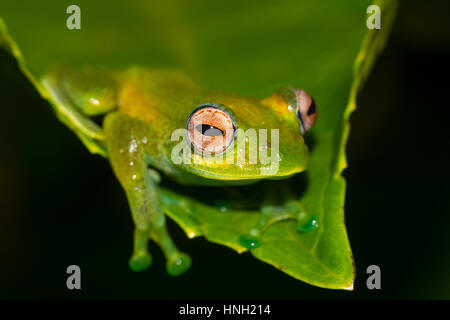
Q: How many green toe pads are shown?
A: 4